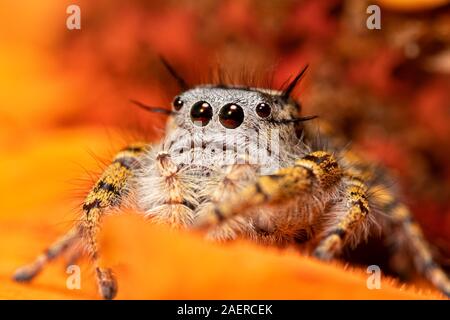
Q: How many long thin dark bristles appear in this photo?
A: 4